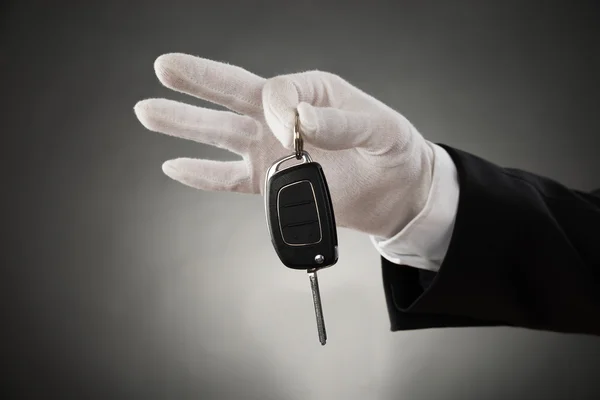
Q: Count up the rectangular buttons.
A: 3